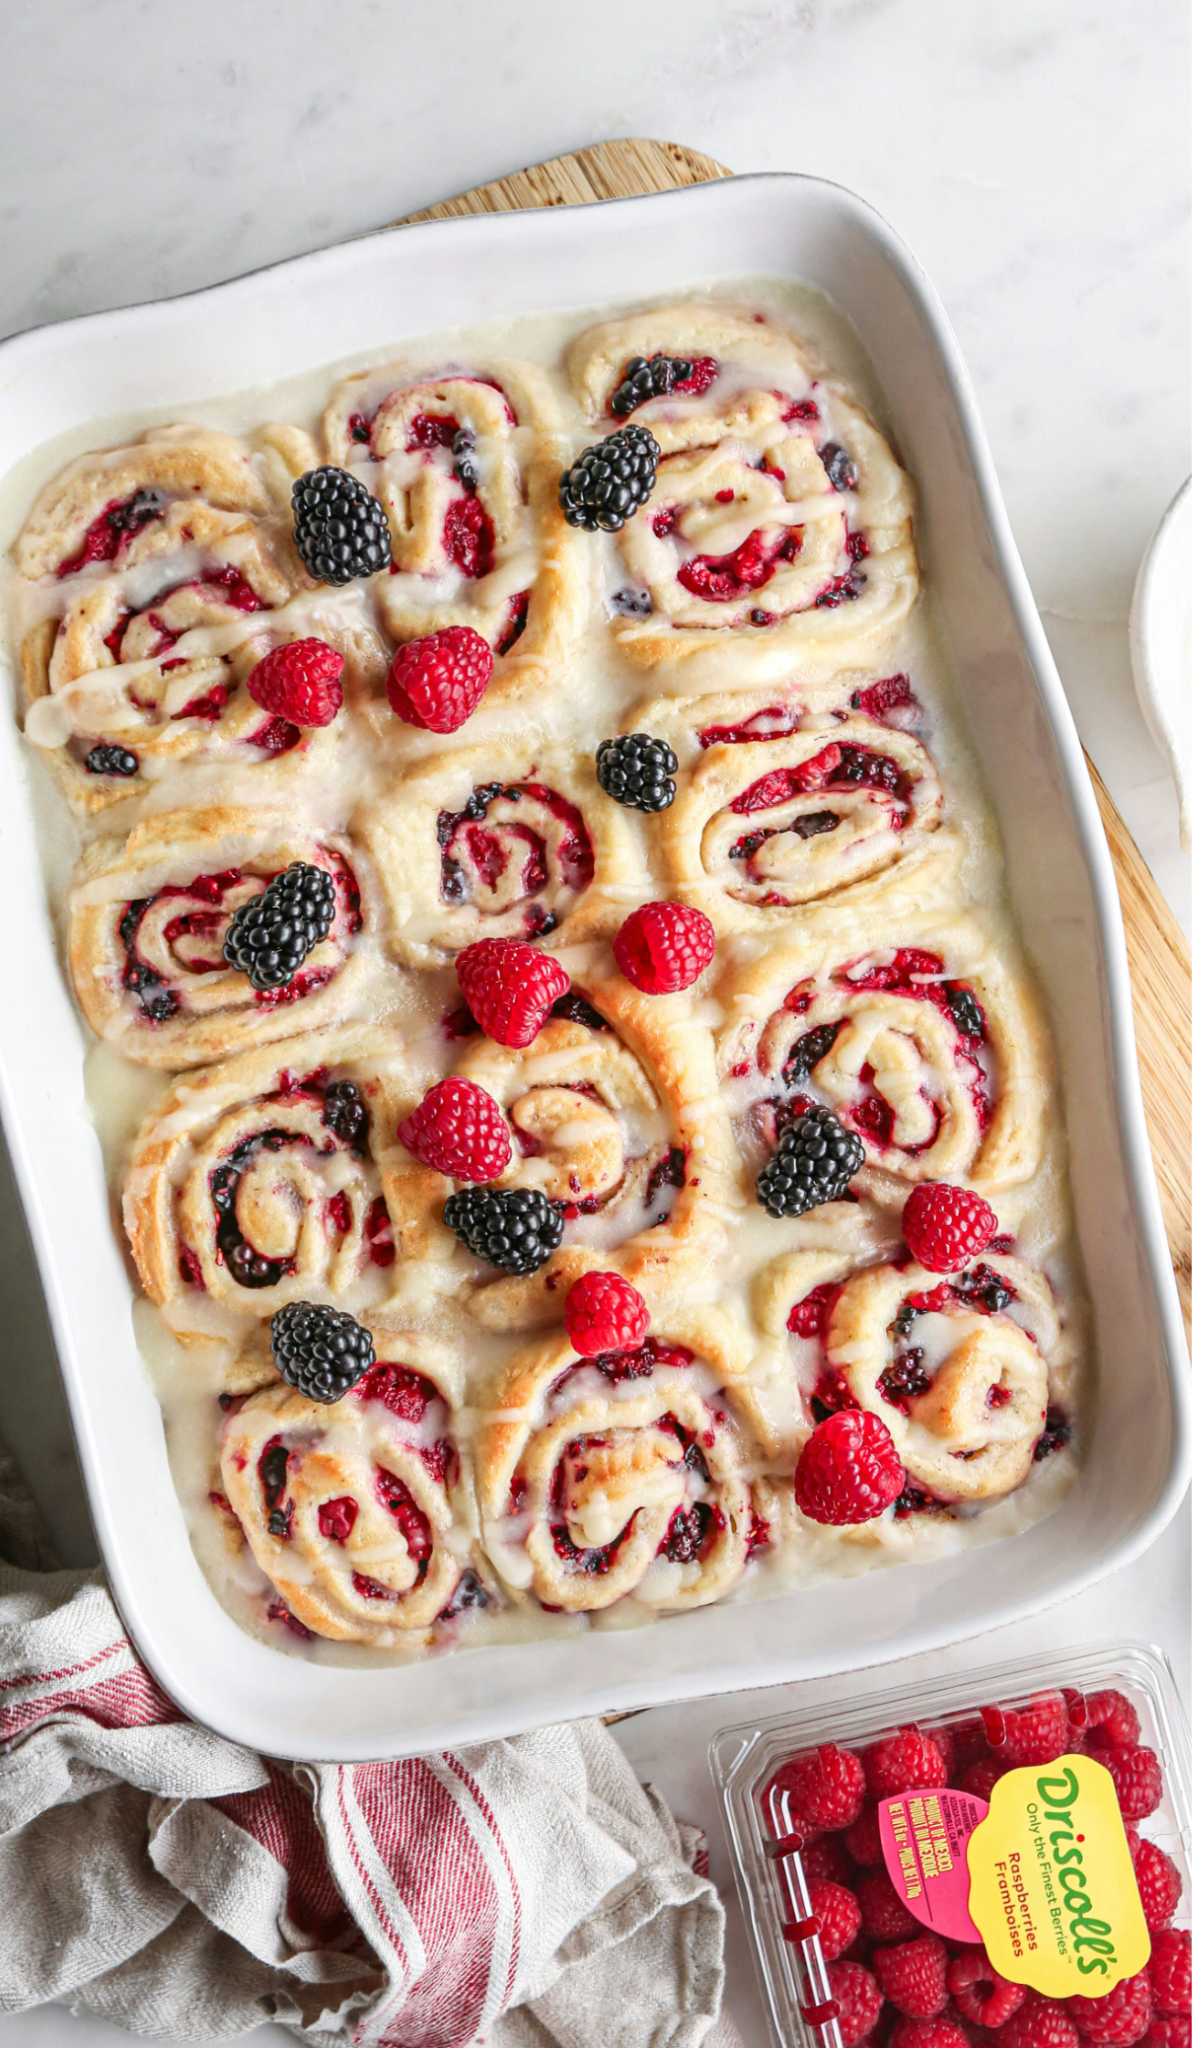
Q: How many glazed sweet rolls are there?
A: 12